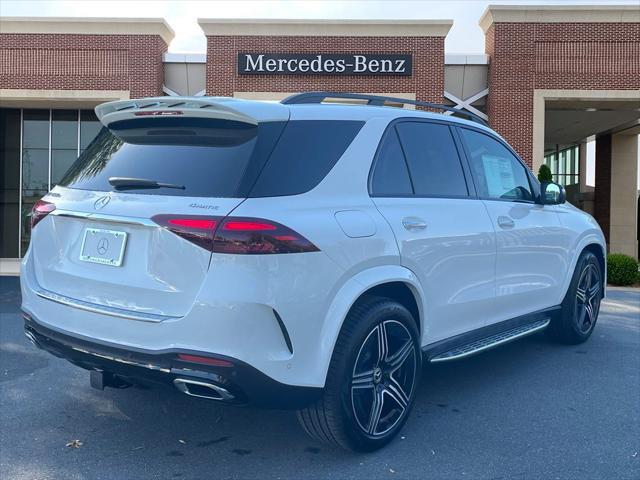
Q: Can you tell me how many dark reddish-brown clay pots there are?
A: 0